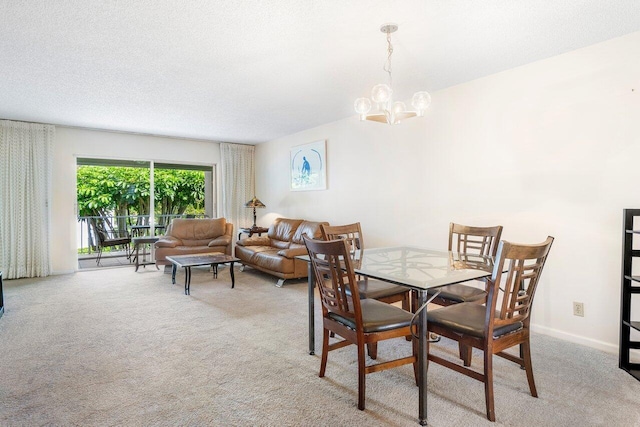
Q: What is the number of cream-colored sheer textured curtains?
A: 2